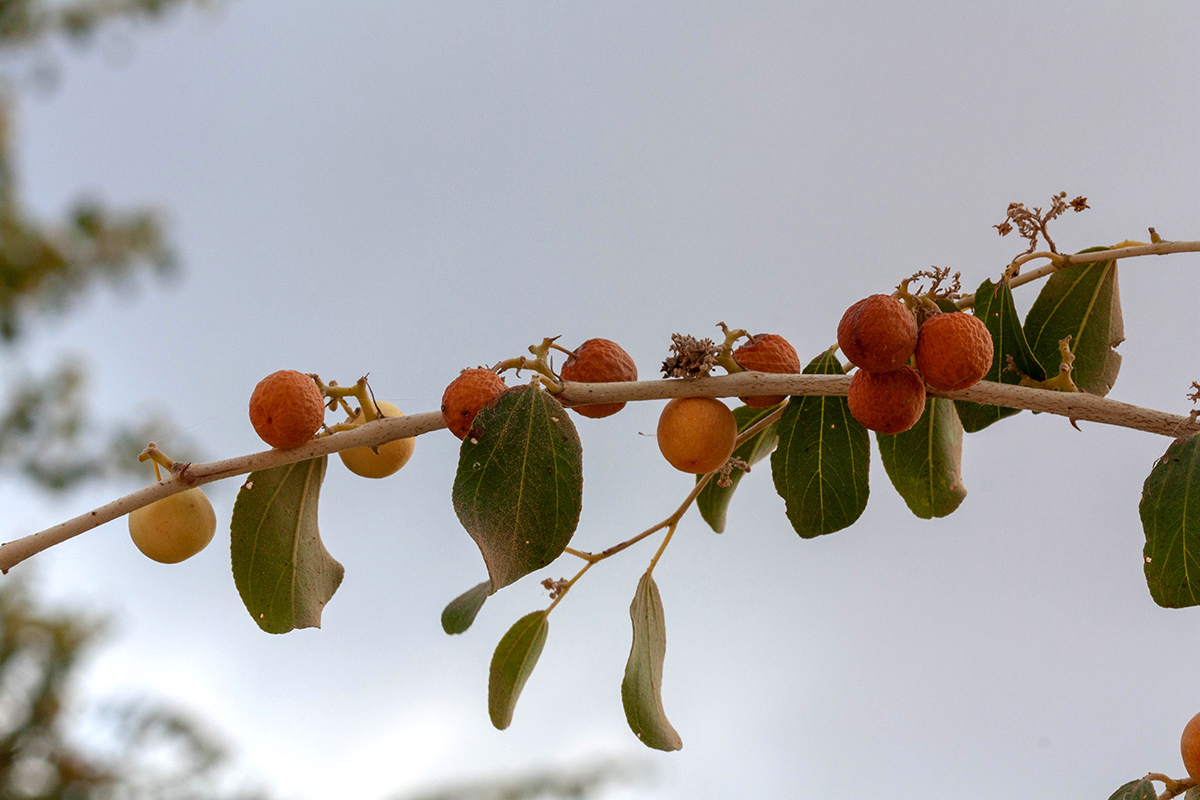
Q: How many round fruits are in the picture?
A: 11